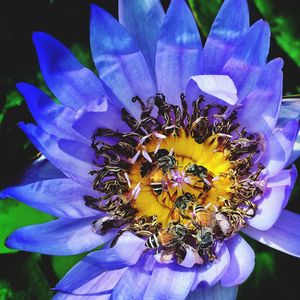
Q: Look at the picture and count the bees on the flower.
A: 5